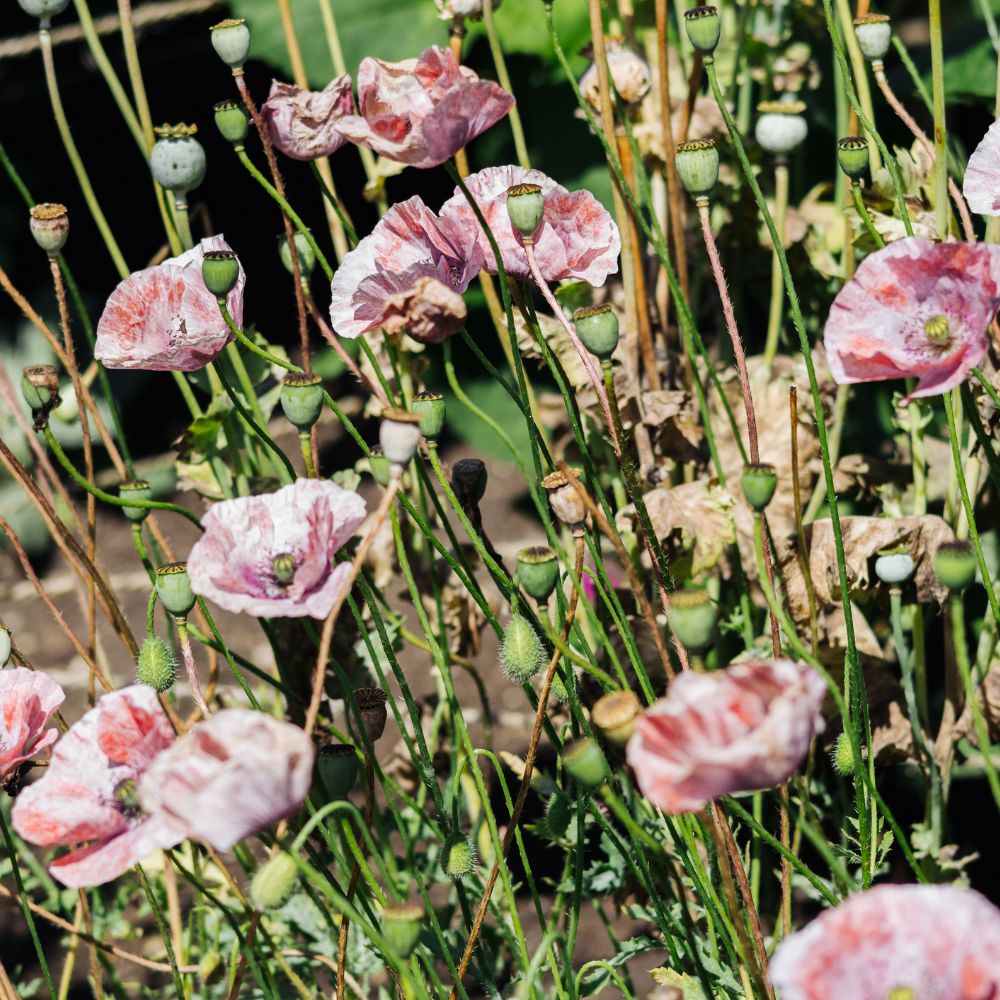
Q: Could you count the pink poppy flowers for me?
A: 13